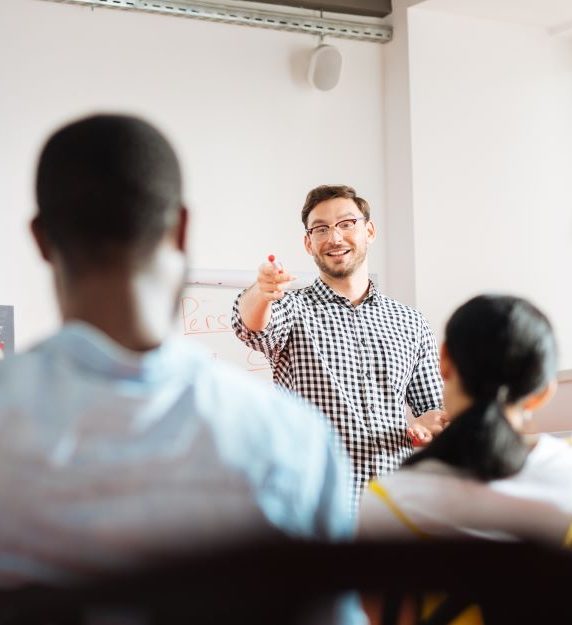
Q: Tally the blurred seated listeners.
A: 2